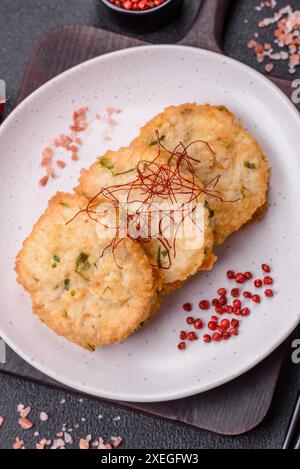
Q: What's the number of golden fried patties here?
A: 3